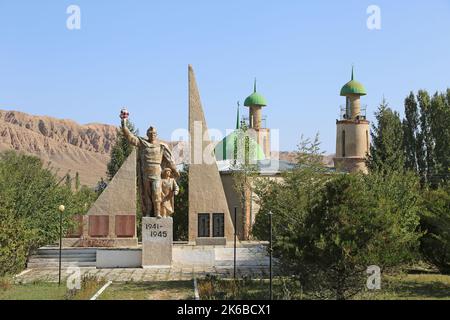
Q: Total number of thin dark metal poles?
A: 3